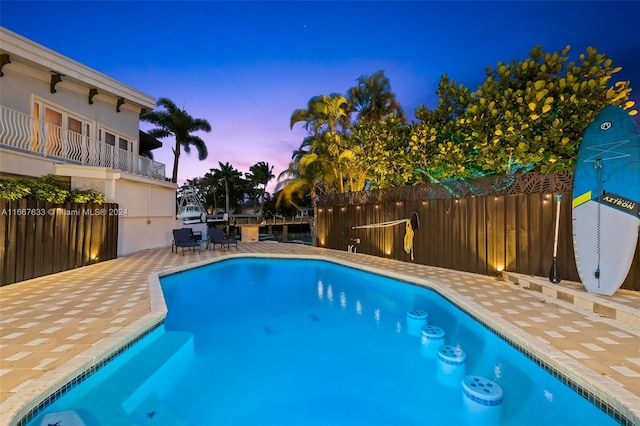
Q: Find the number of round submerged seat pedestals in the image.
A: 4